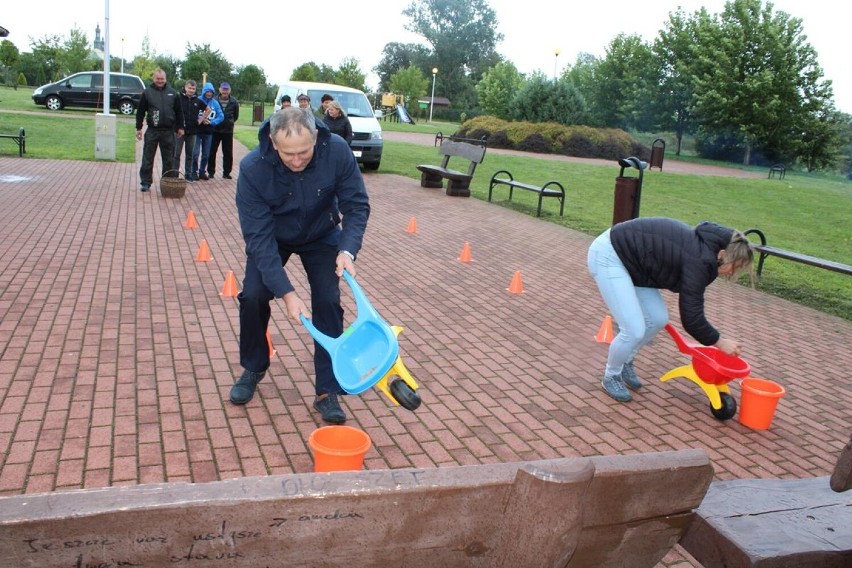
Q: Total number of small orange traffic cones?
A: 8